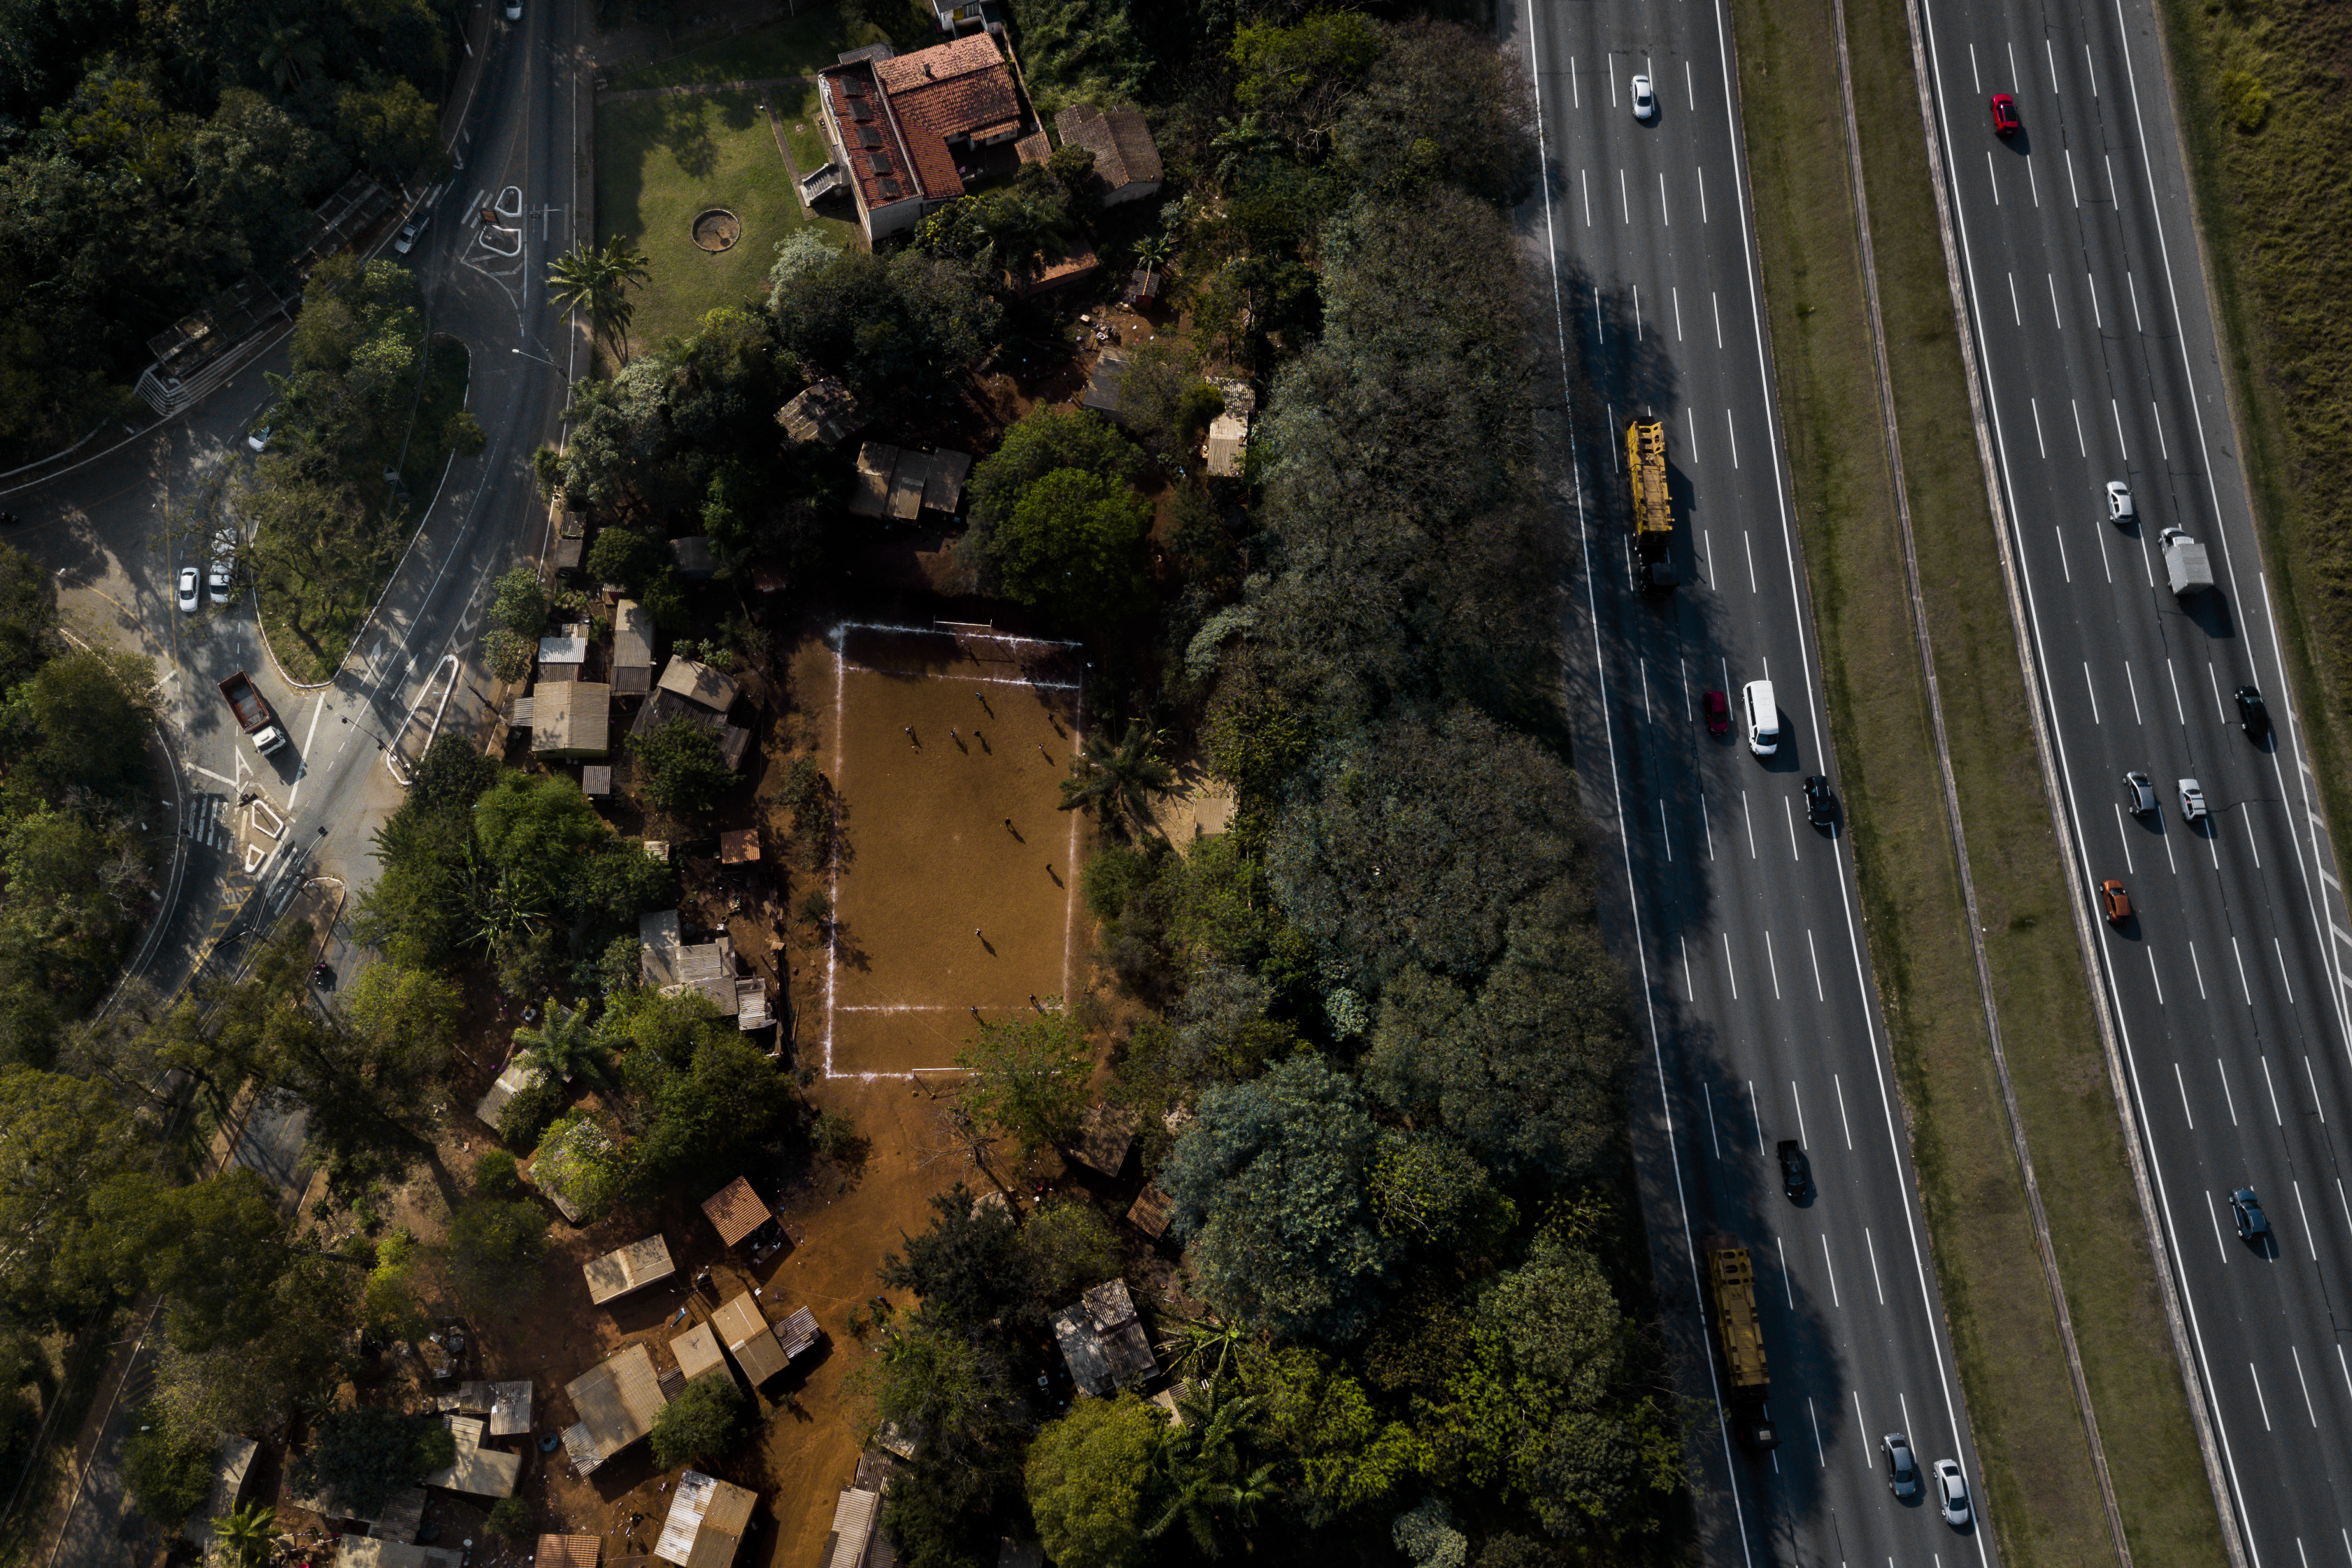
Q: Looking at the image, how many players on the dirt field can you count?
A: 13